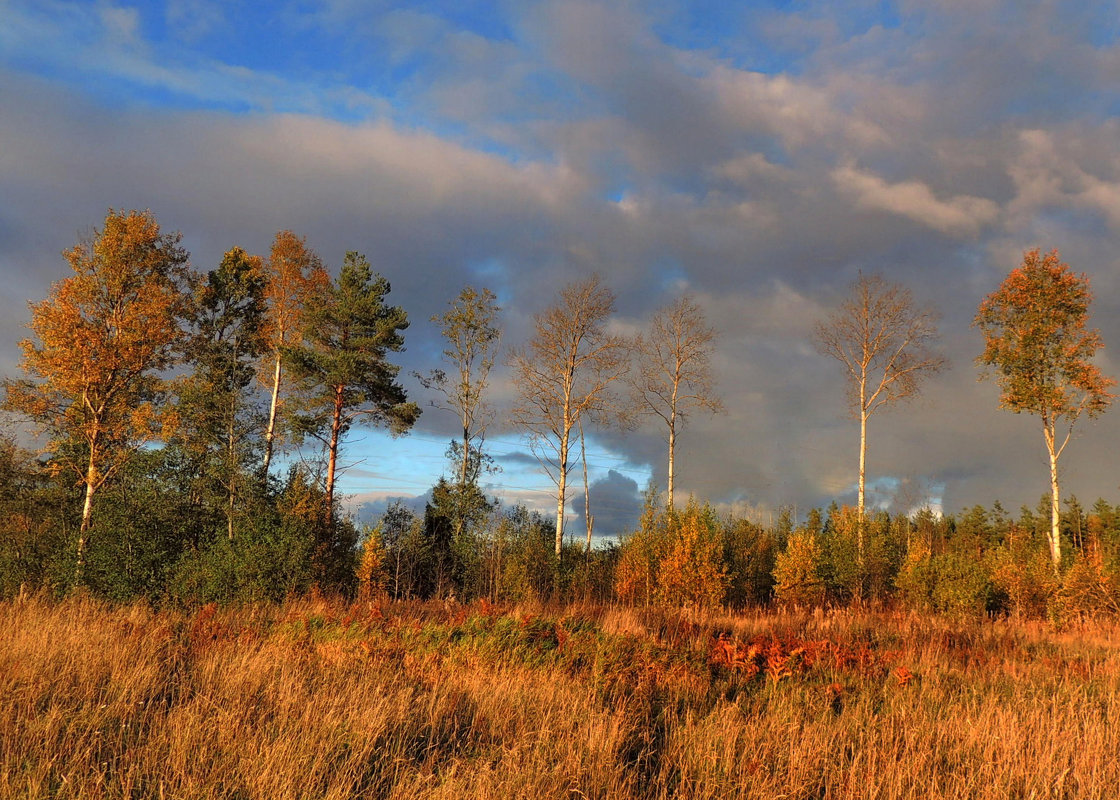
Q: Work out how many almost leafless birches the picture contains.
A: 3